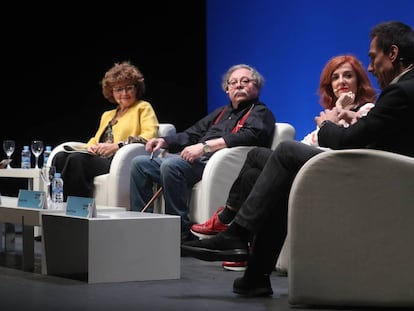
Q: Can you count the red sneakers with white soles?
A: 2